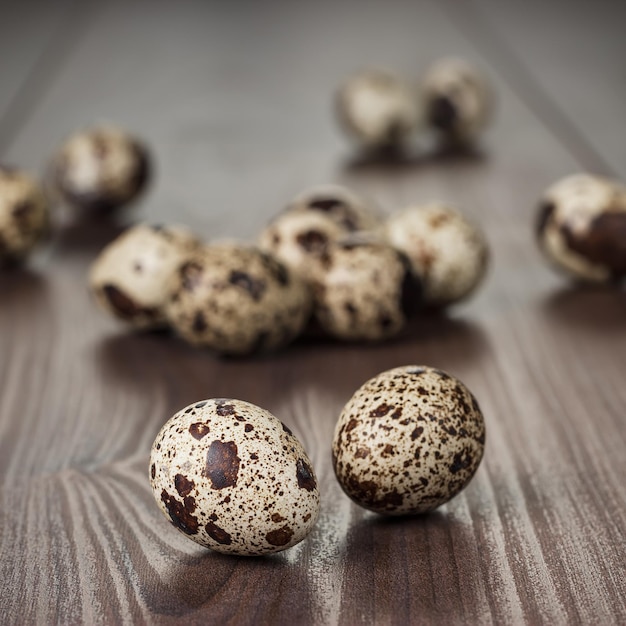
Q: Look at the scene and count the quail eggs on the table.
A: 13